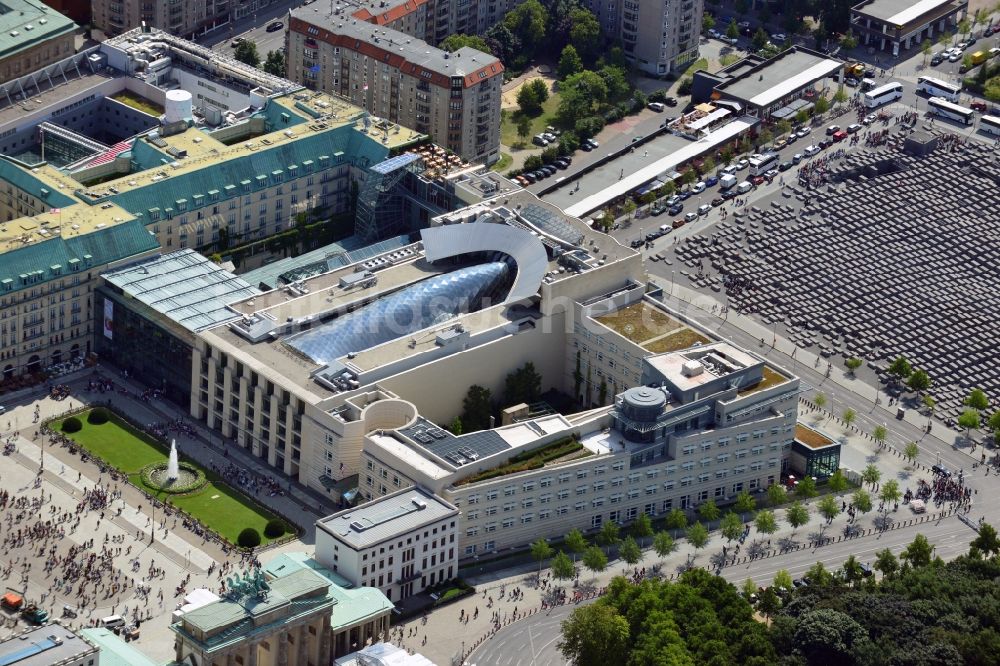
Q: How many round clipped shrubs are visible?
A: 4